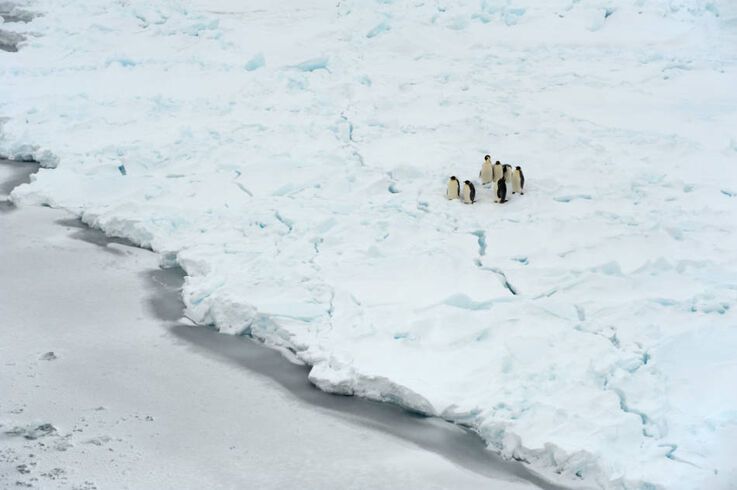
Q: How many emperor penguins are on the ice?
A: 7